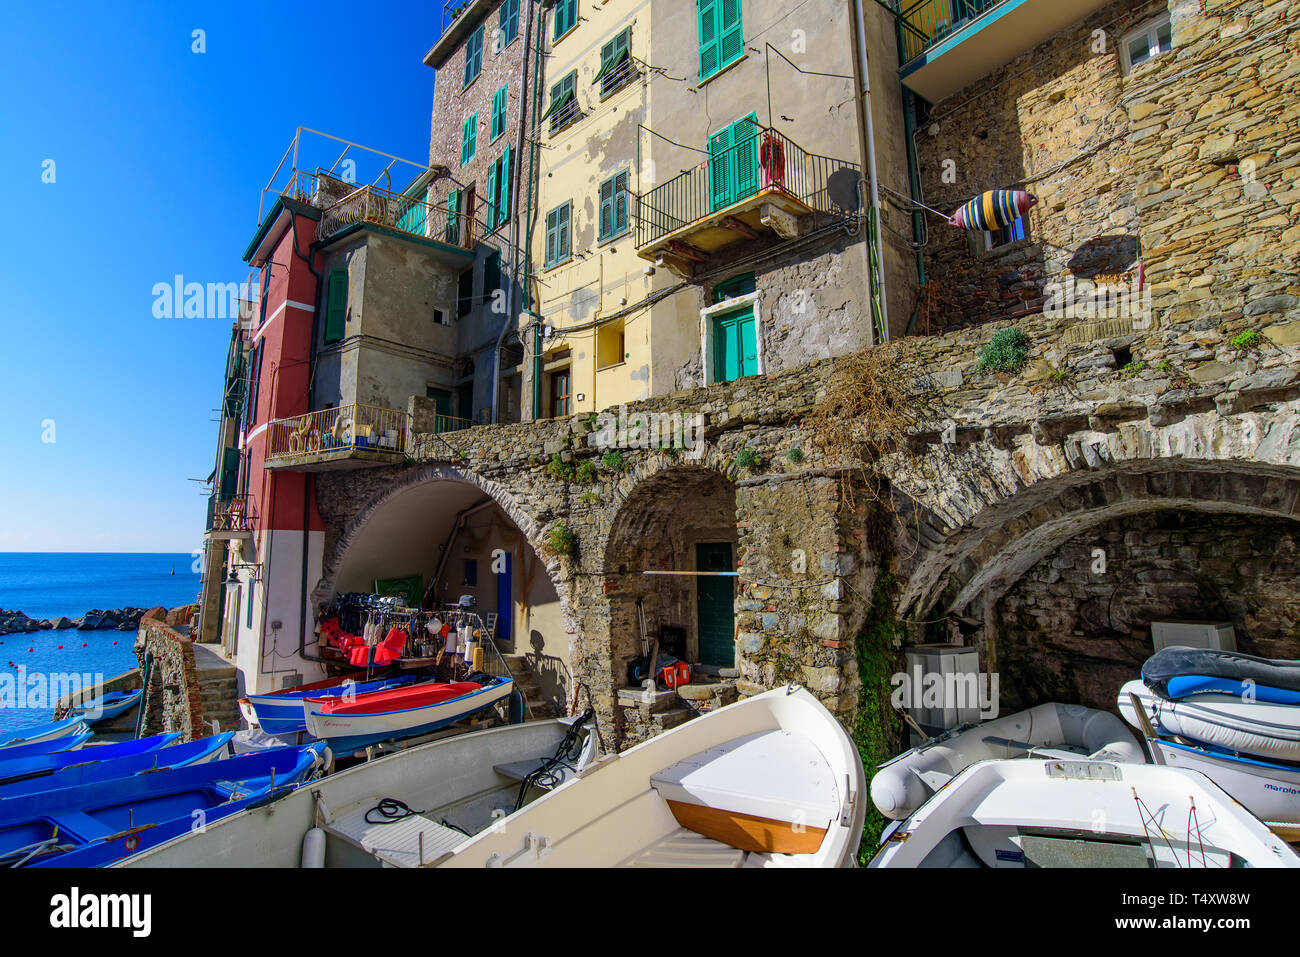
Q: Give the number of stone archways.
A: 3